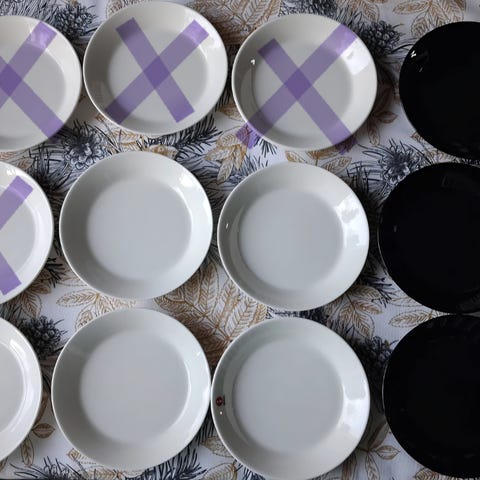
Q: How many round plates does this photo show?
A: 12